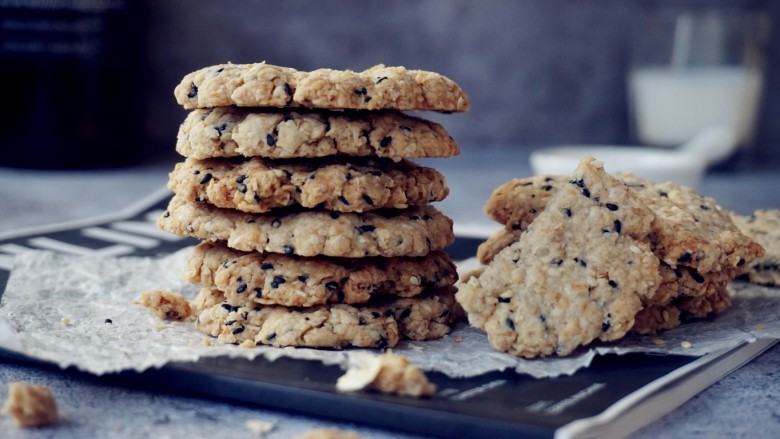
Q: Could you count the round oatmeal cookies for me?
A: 6